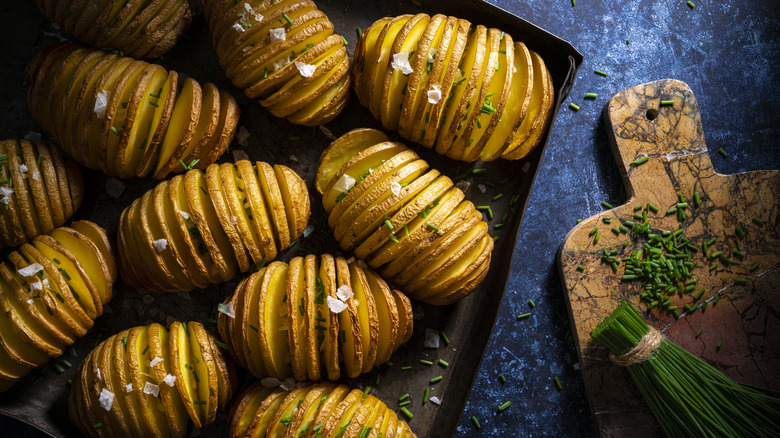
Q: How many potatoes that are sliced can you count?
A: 11